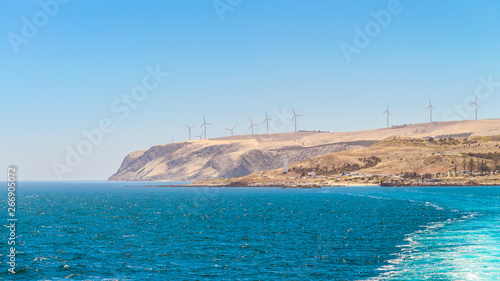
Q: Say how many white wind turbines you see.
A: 10